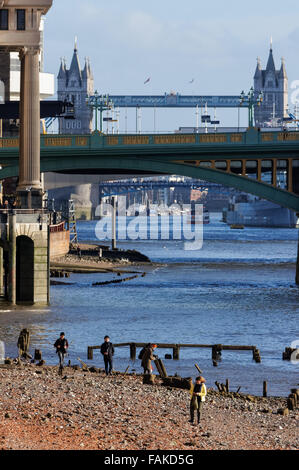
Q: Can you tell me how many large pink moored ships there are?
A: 0